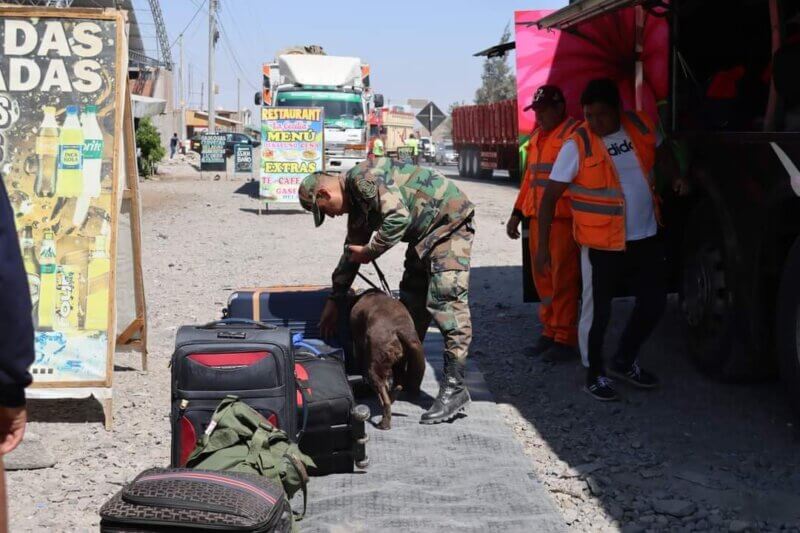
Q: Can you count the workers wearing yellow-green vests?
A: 2